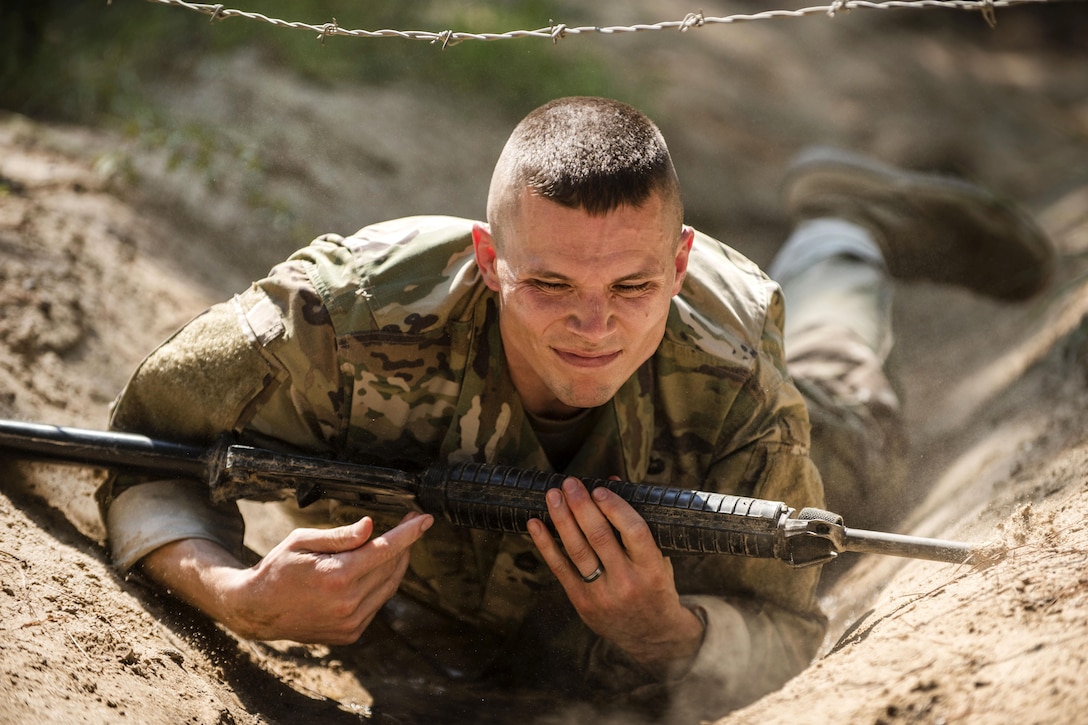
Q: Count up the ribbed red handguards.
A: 0